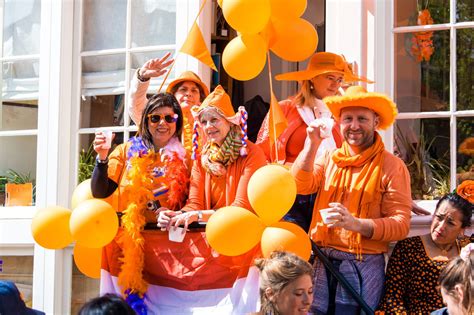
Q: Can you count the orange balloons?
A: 11